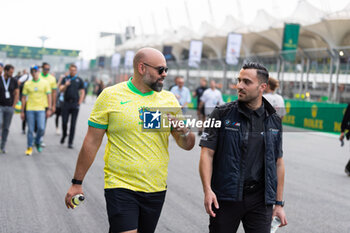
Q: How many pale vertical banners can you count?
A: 4